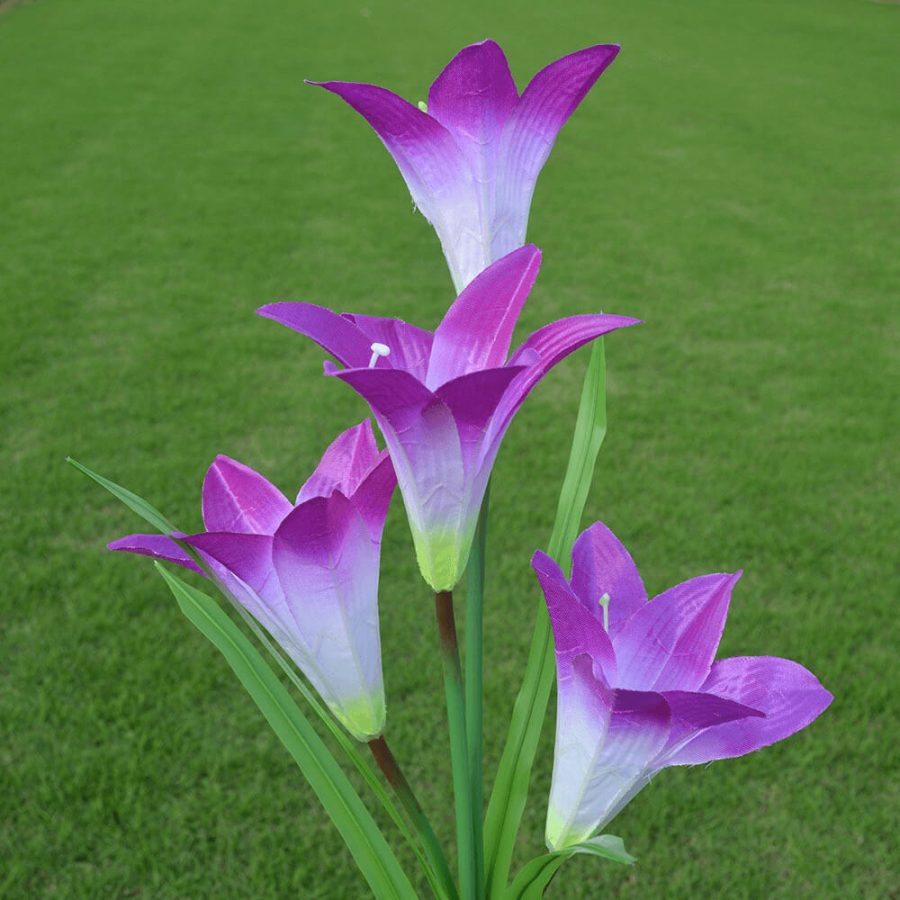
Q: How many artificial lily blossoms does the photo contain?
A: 4